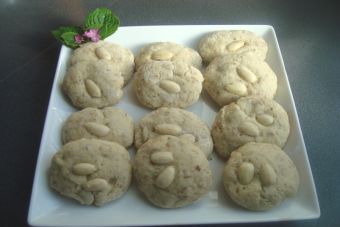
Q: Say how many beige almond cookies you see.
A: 12